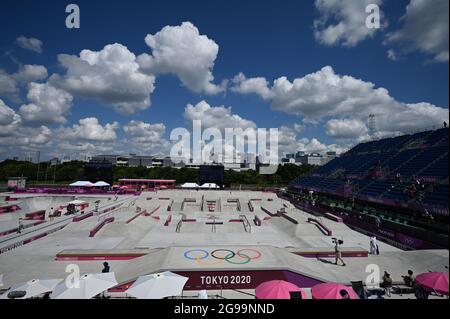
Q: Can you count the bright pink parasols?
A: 3